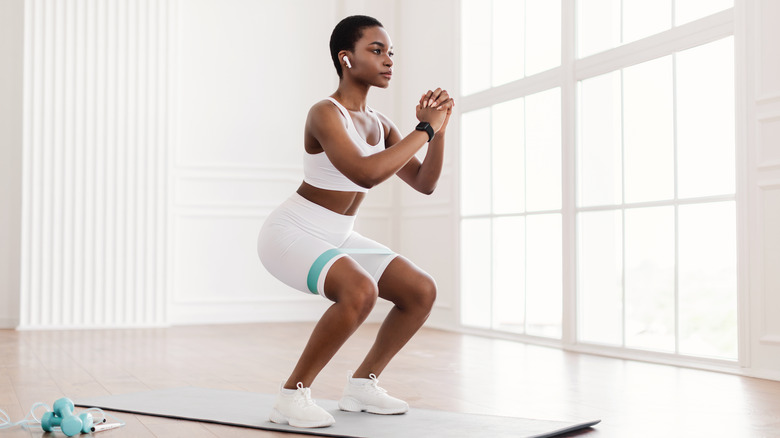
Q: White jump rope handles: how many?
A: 2